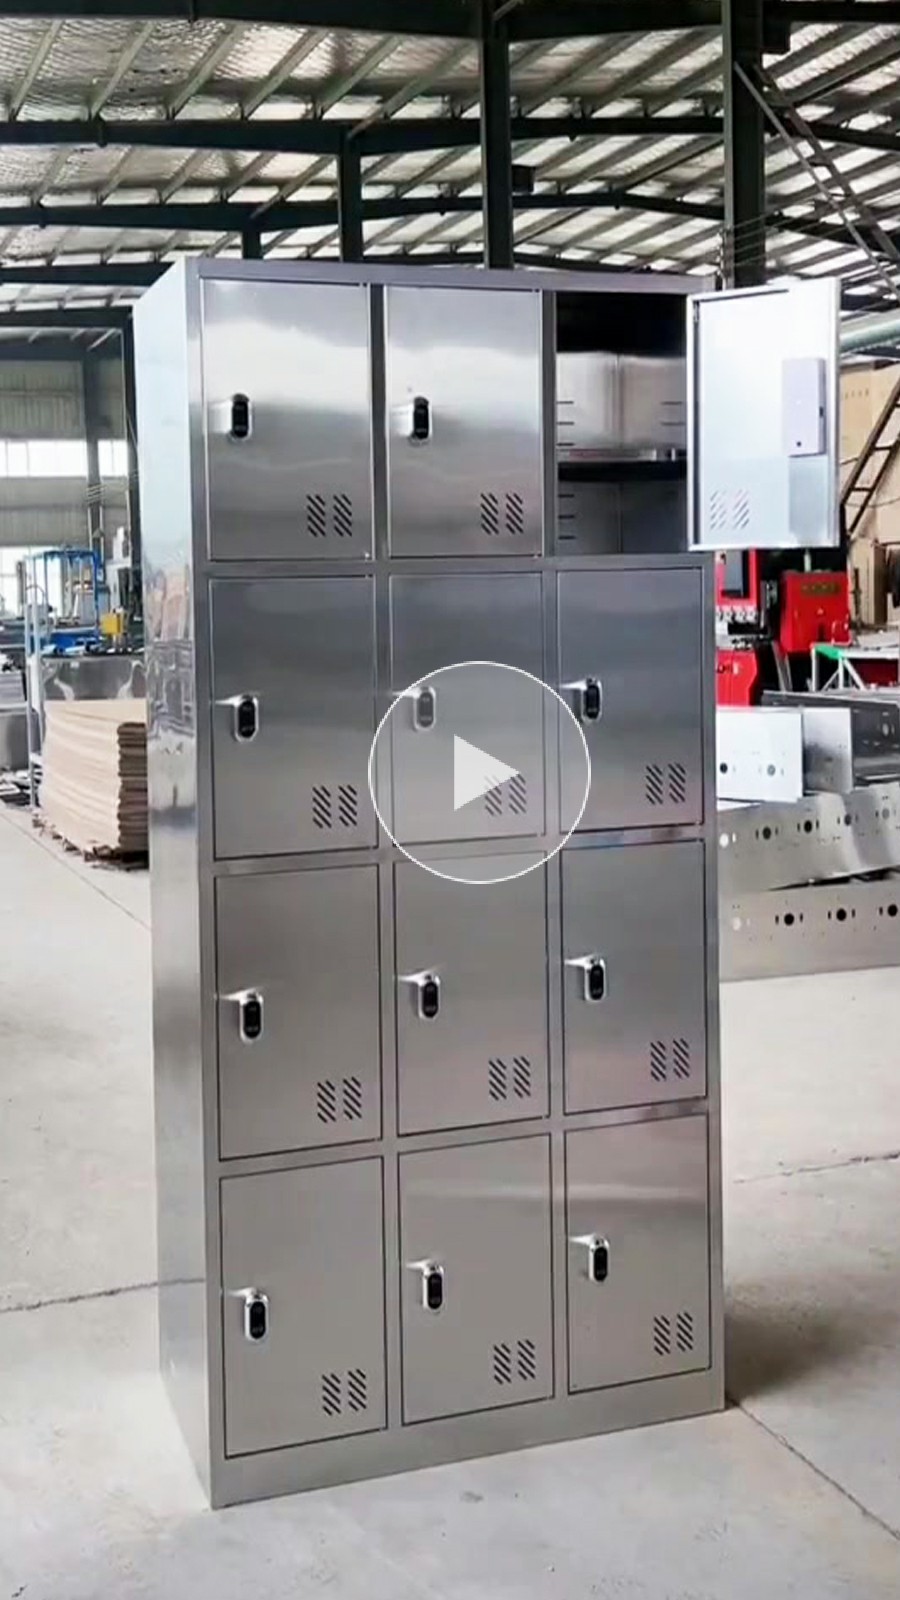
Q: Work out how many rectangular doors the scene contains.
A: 12